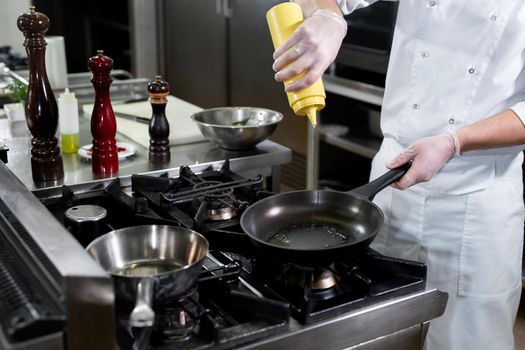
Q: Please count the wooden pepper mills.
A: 3